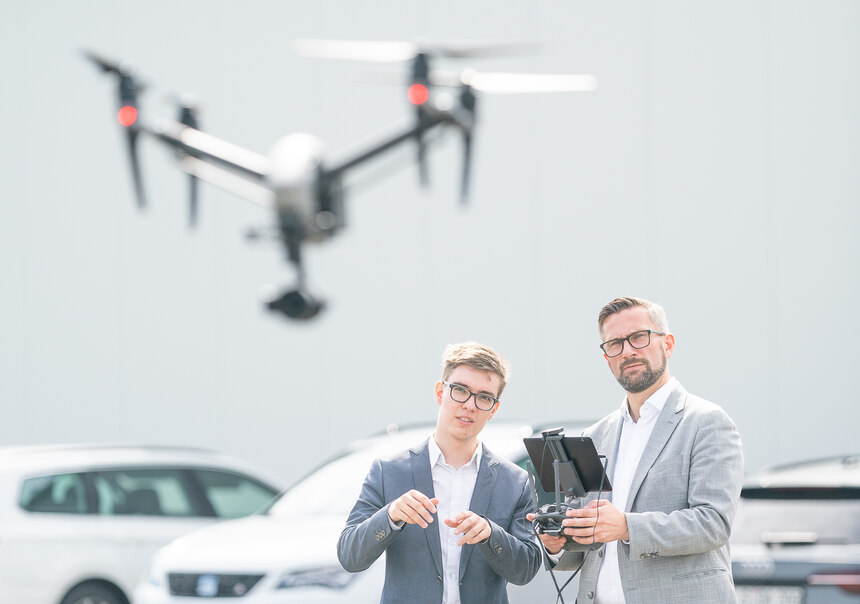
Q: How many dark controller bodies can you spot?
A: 1